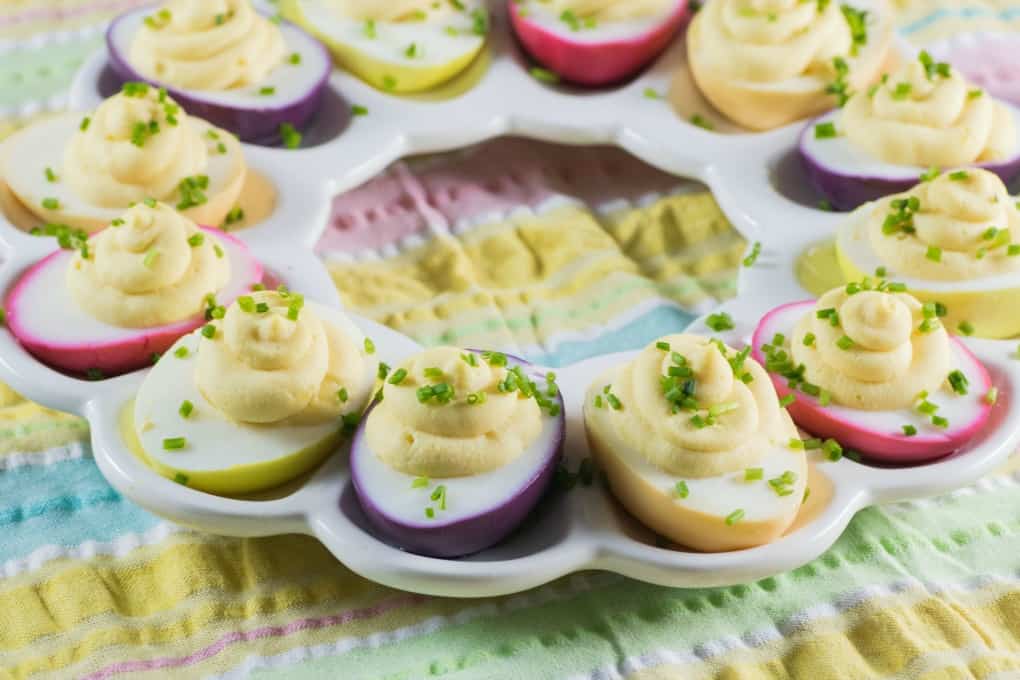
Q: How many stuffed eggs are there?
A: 12